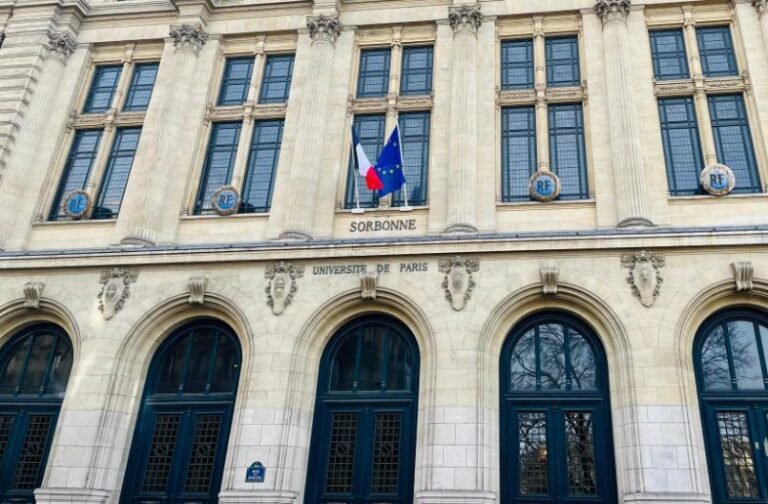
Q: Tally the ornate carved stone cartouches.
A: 4